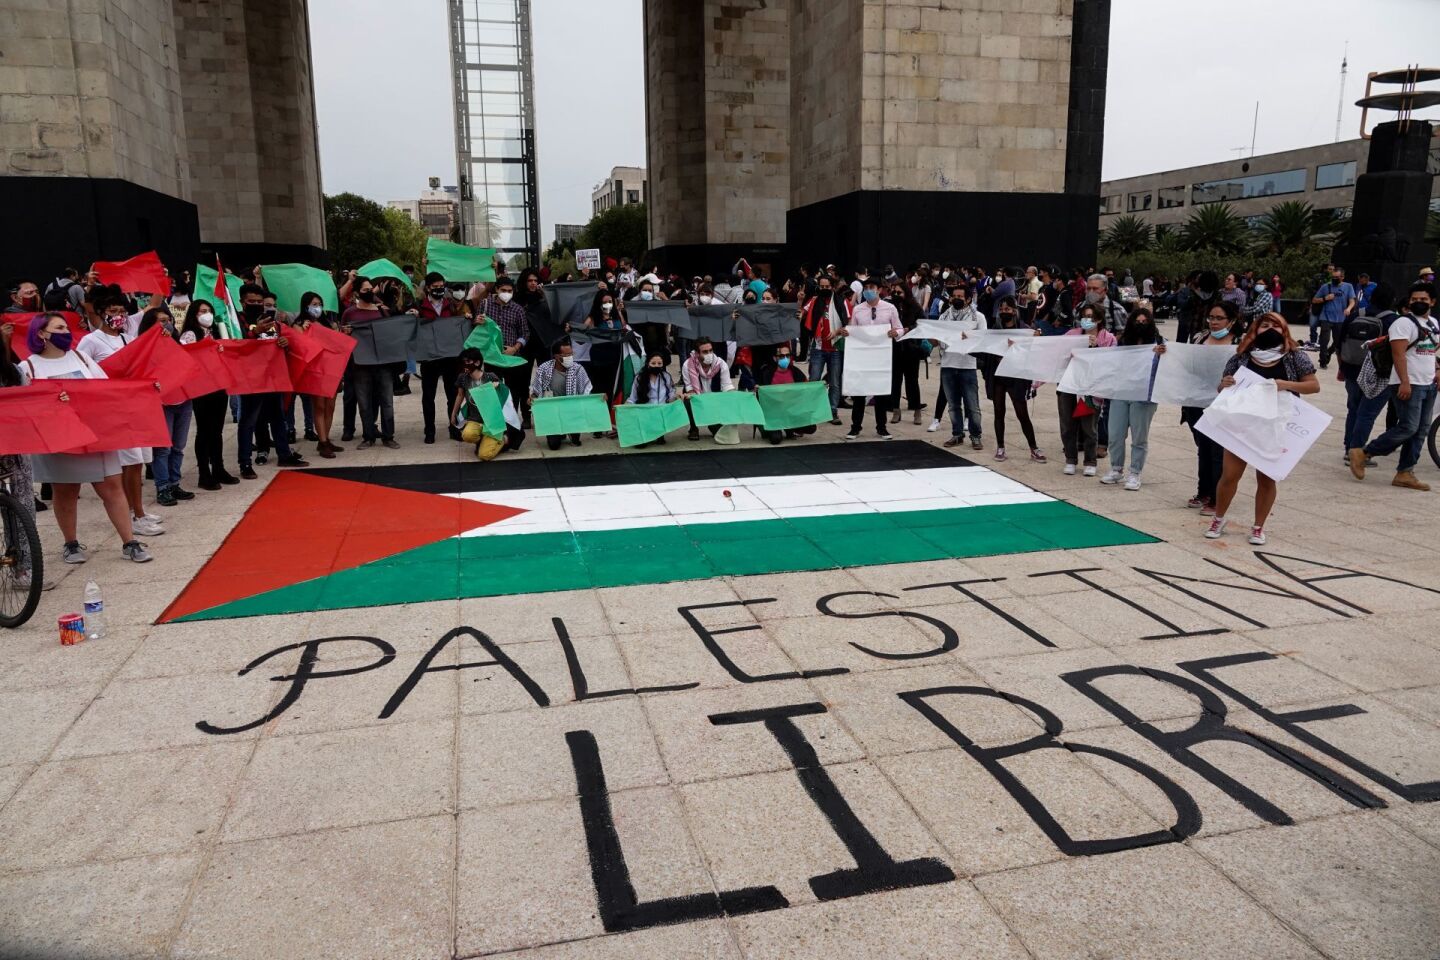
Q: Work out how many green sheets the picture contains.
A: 10